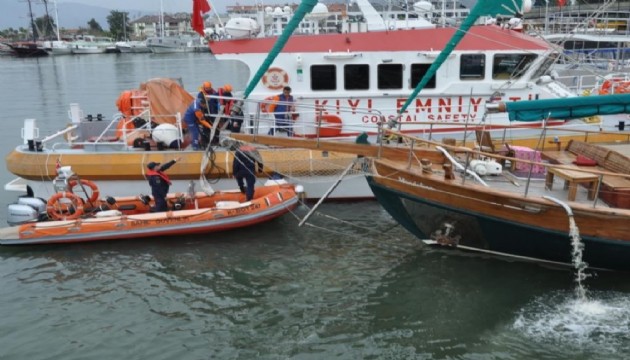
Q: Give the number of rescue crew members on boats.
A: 6